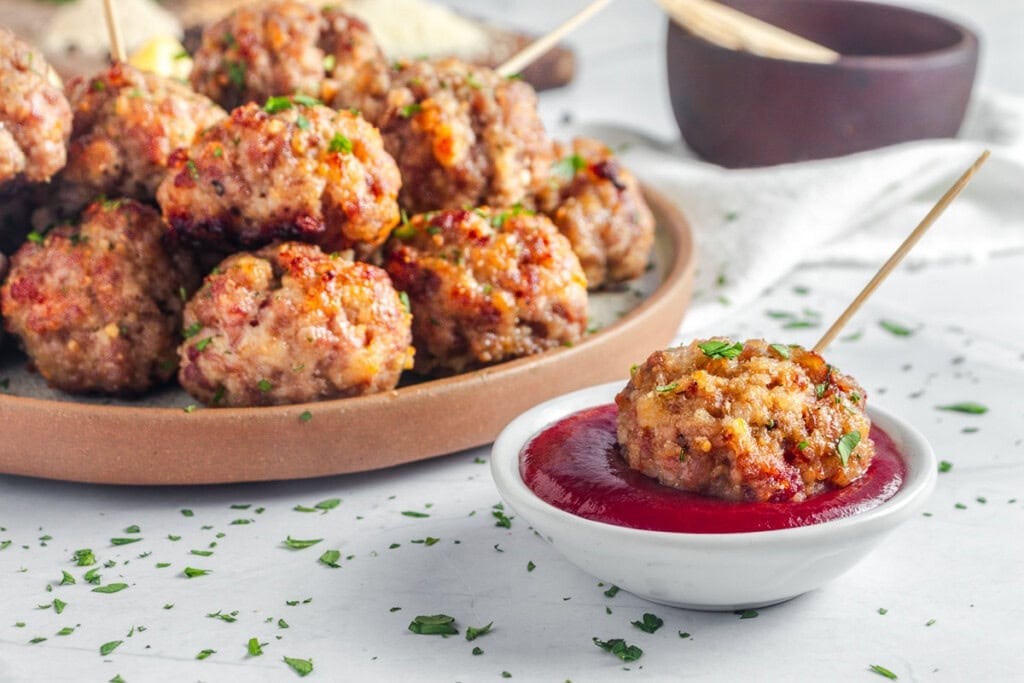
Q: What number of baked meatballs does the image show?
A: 10